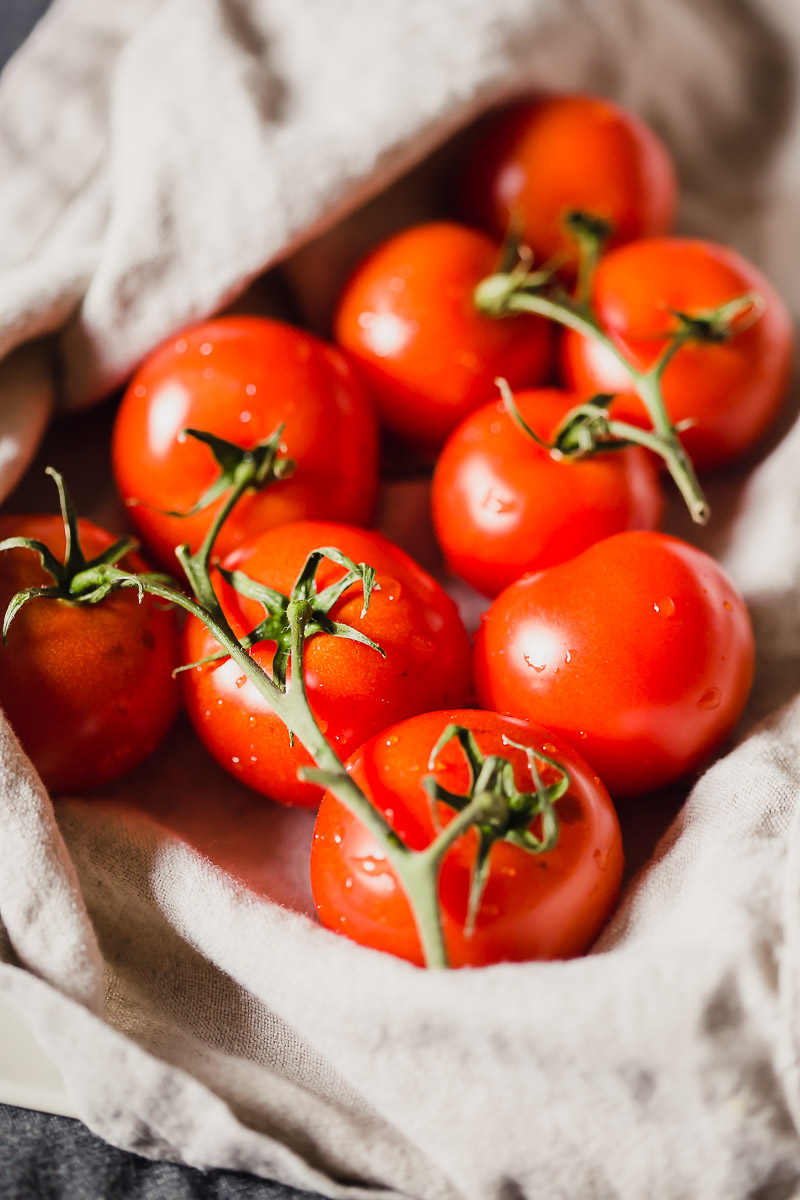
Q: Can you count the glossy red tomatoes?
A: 9